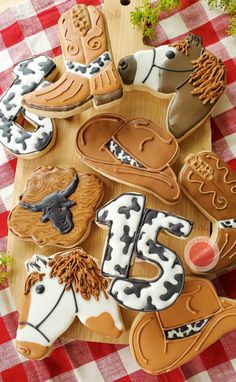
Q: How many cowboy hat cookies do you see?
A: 2